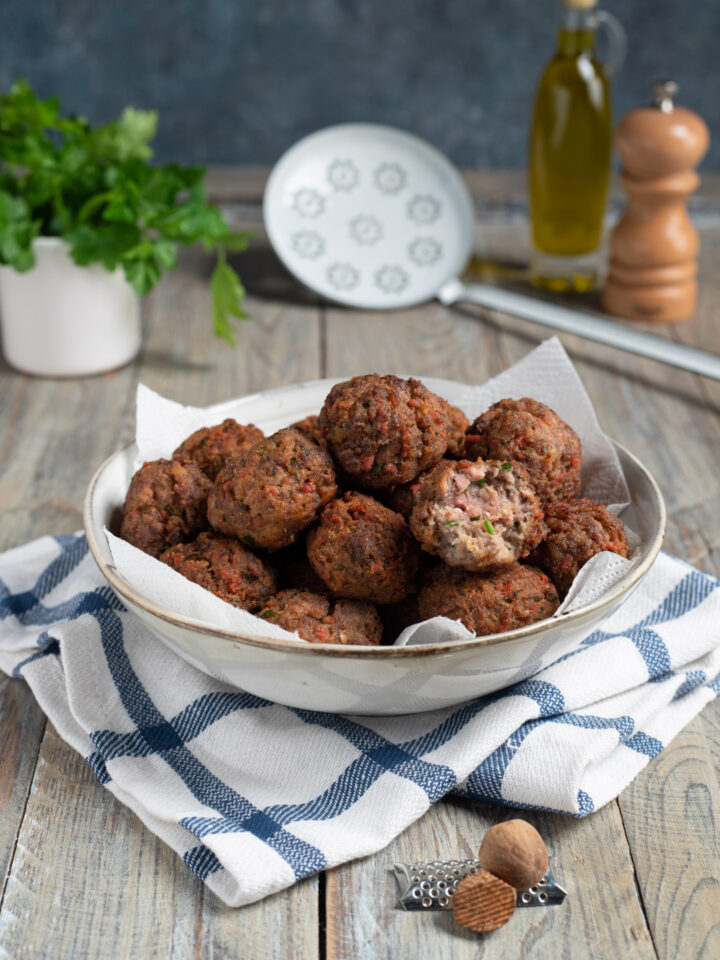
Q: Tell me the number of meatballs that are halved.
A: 1